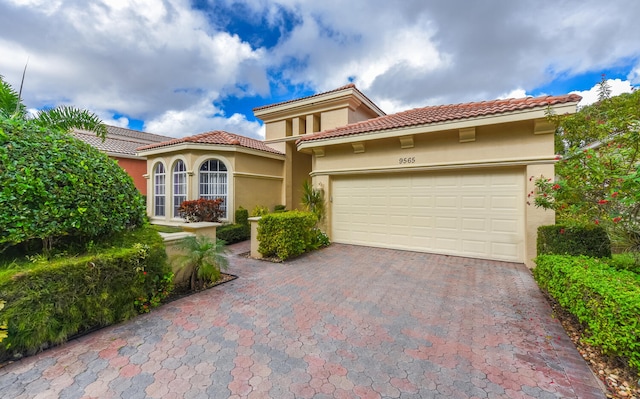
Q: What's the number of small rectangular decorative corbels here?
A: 5